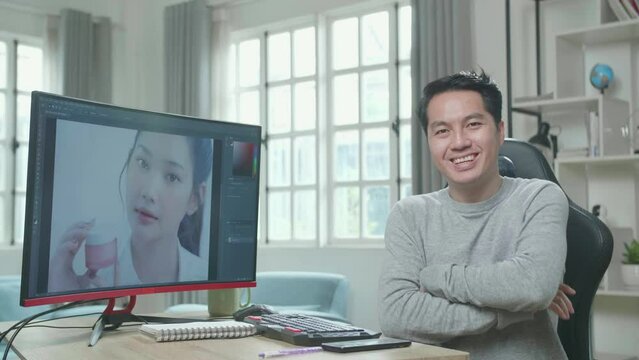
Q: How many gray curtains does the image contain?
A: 3